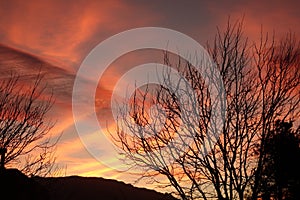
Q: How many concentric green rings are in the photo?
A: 0